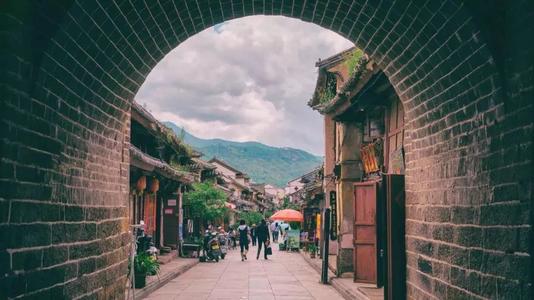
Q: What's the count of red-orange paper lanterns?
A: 2